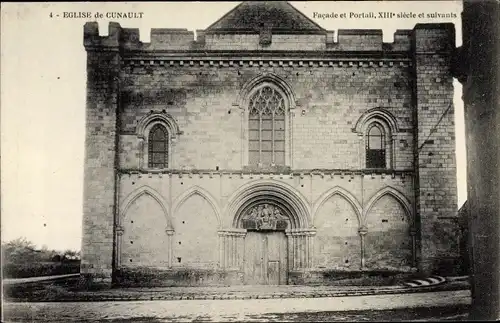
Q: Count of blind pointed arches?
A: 4